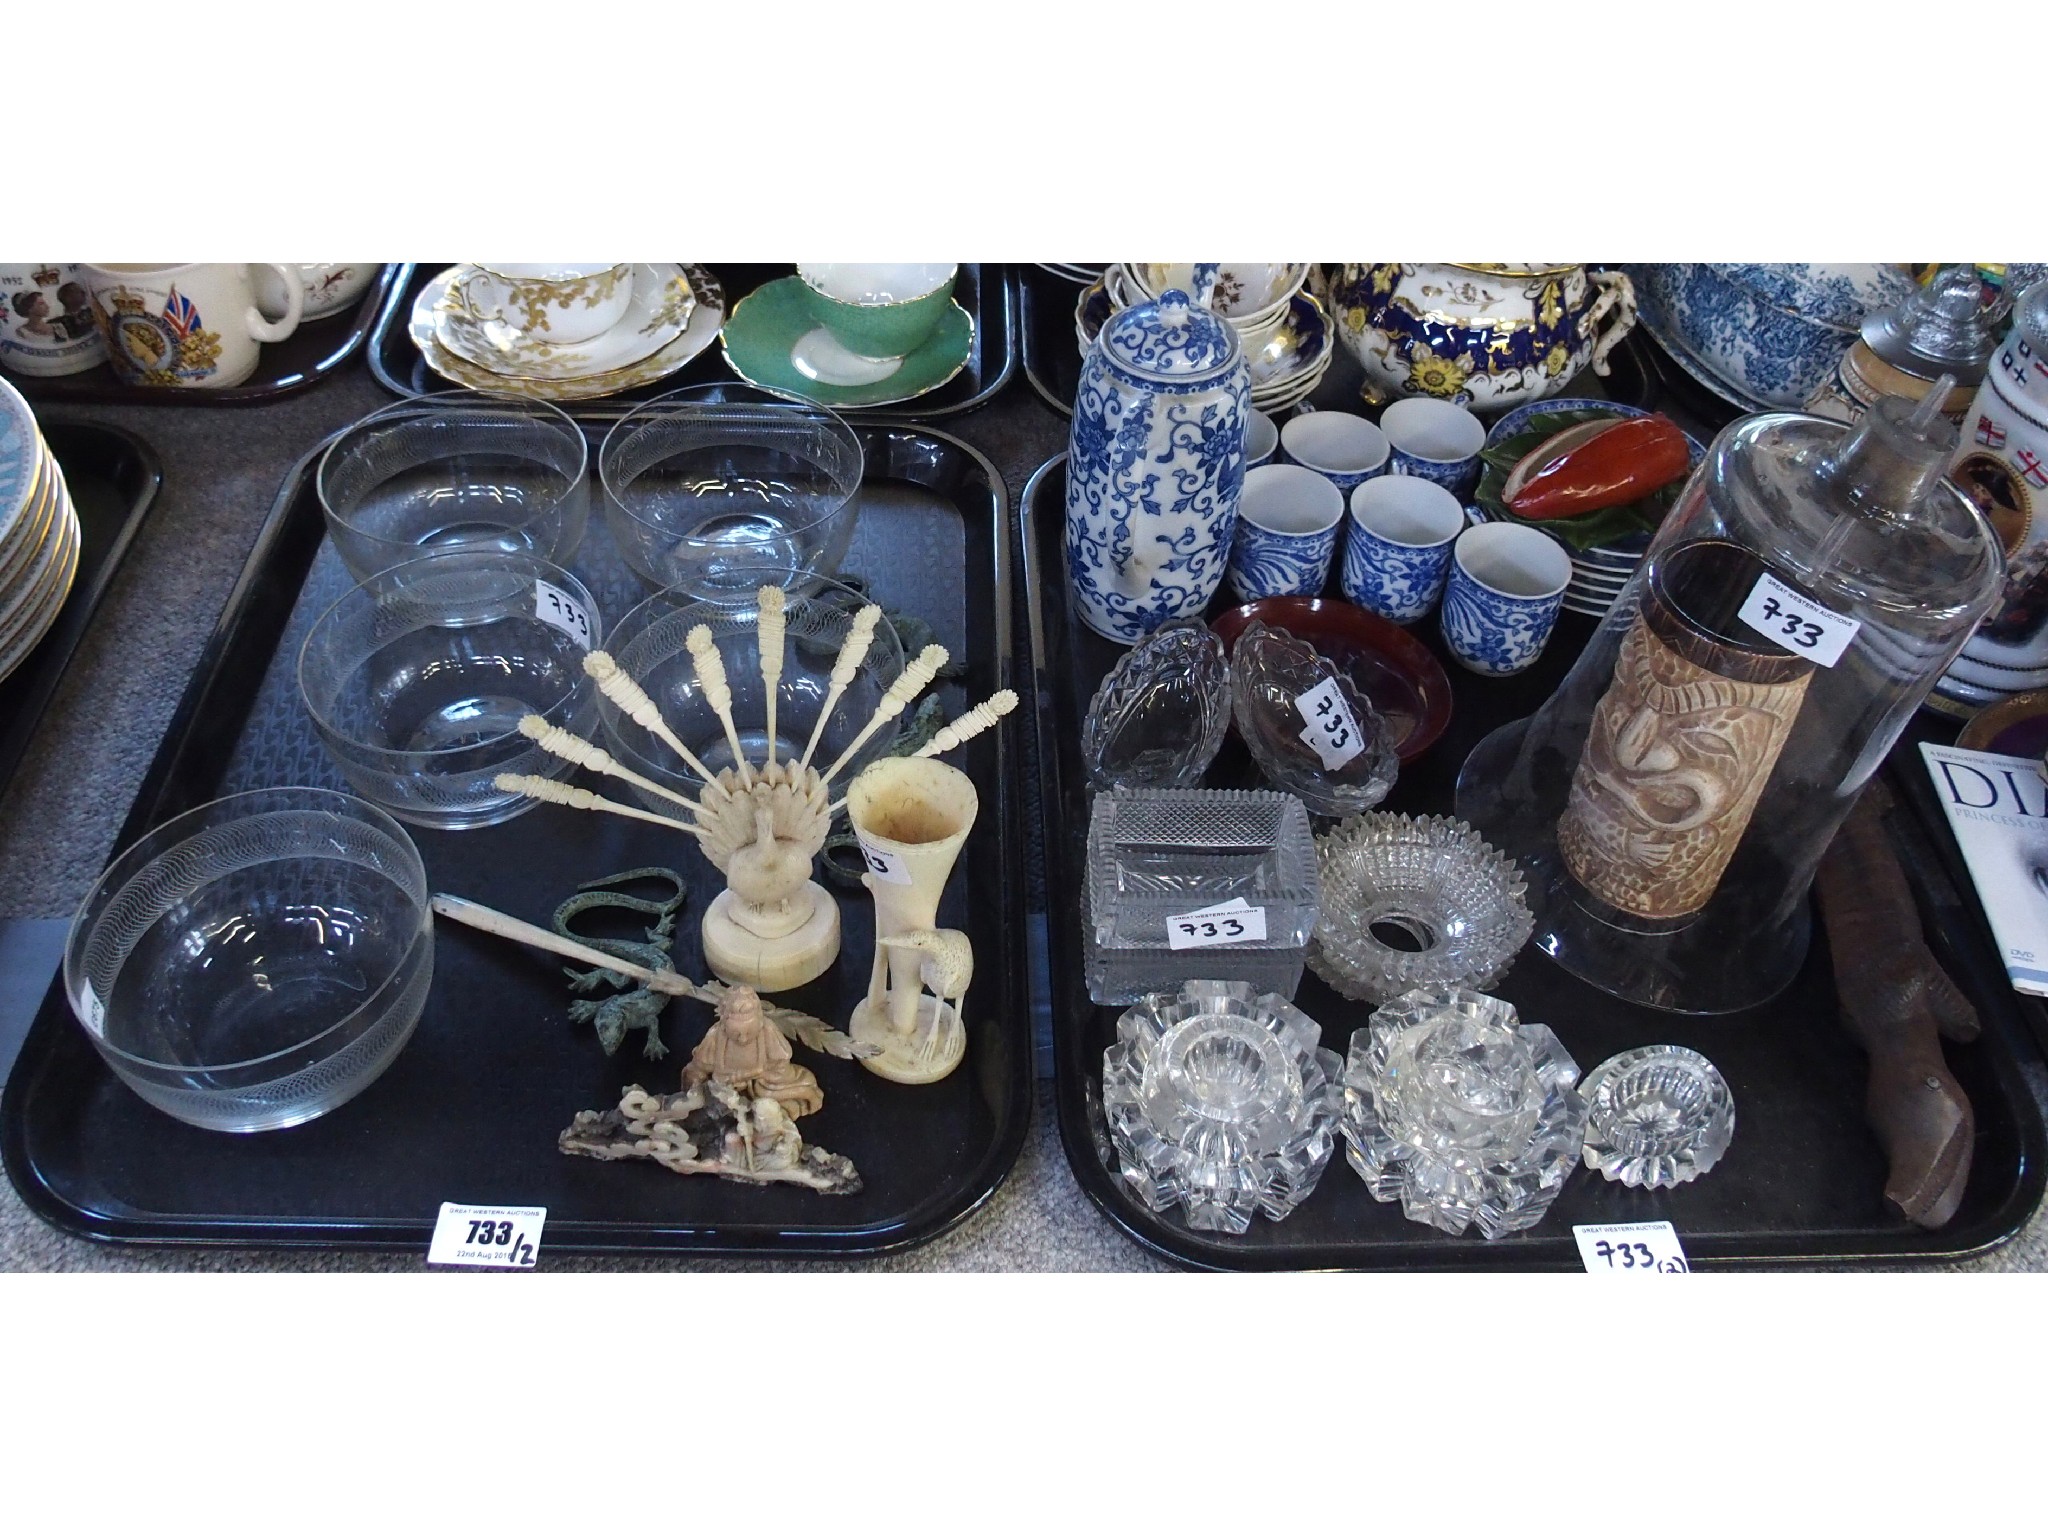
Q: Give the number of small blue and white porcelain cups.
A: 6